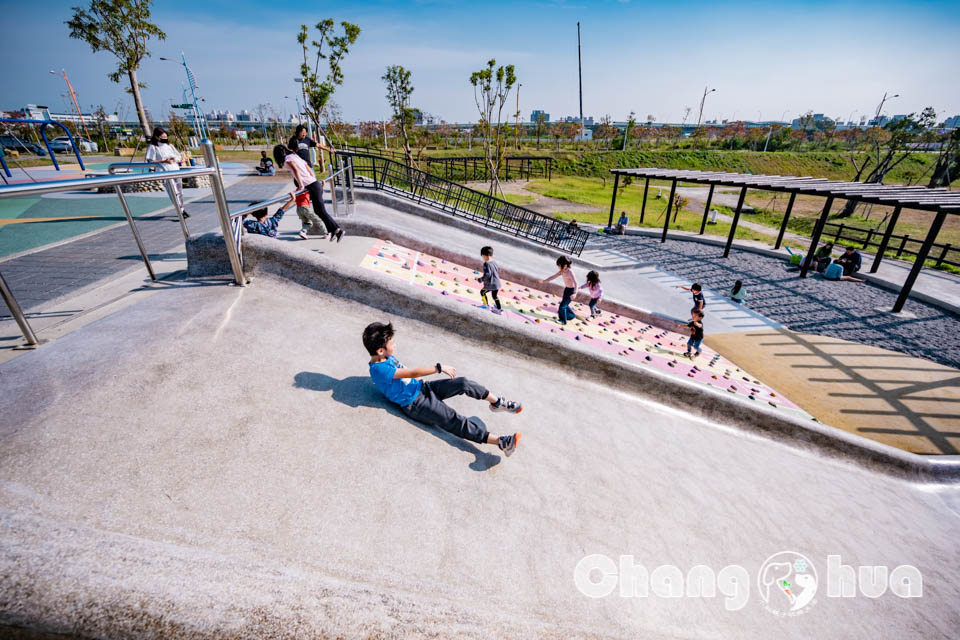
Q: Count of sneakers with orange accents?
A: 2